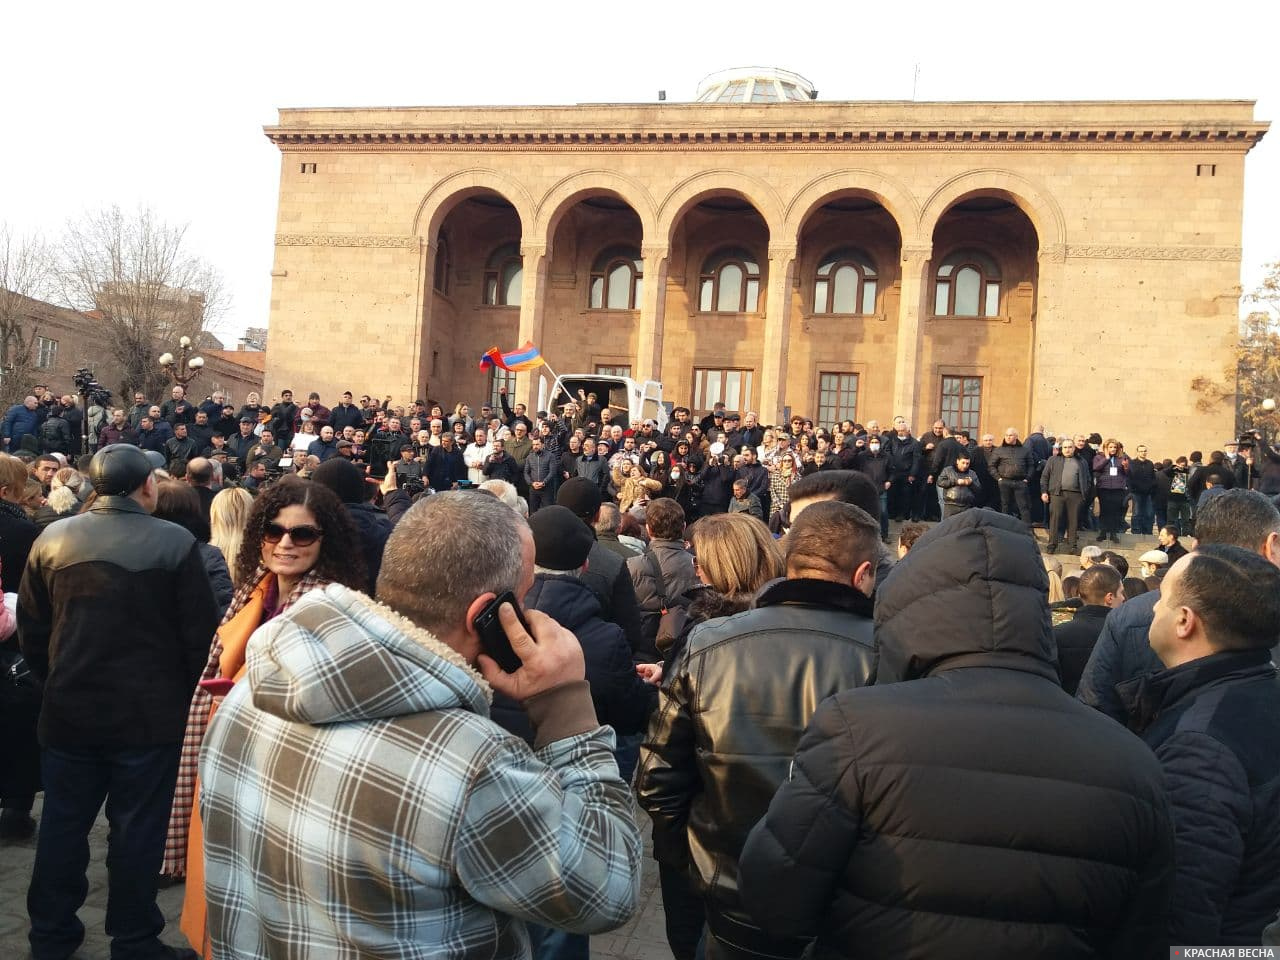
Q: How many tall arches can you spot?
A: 5